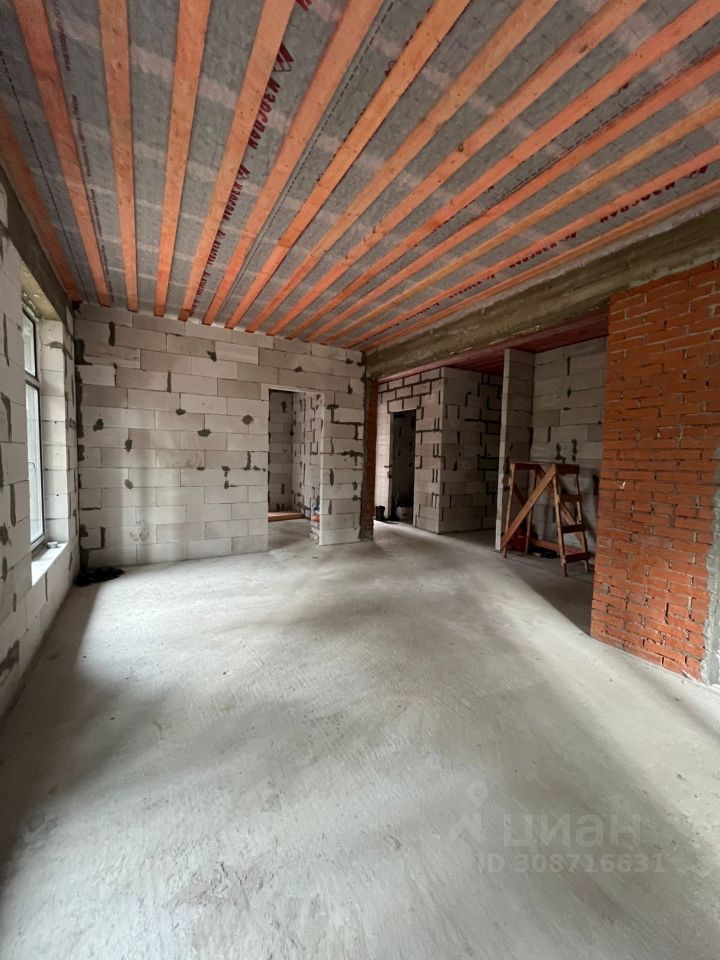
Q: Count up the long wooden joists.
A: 14